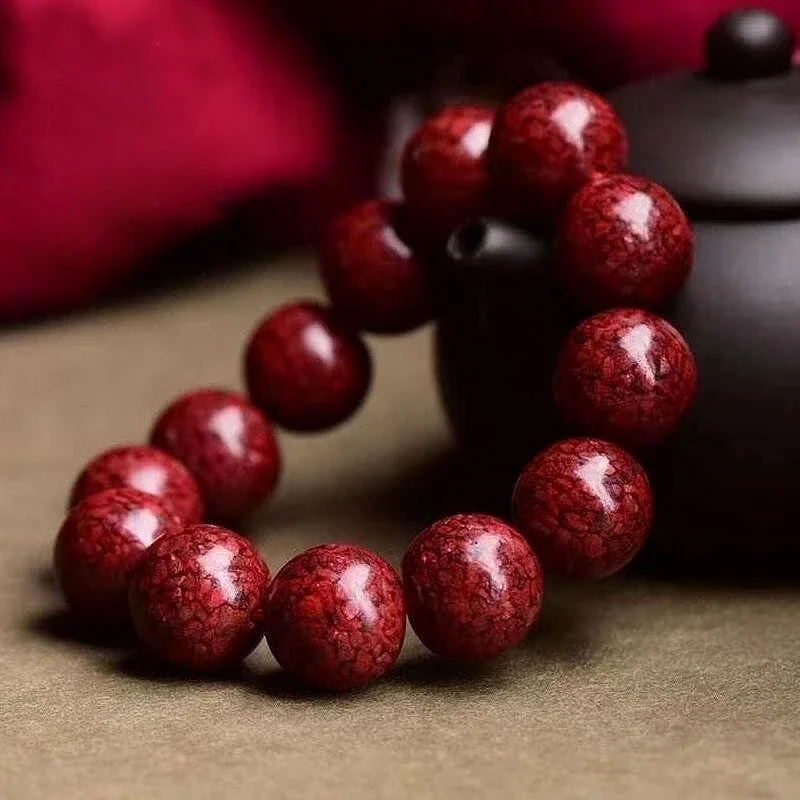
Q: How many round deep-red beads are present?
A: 13